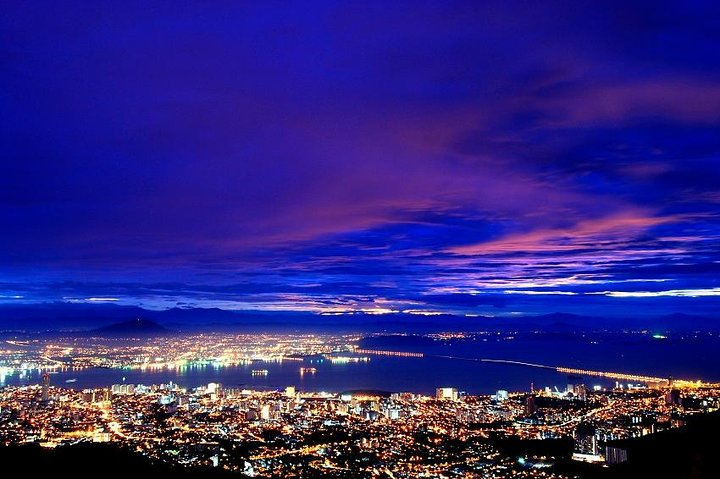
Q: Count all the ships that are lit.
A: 2